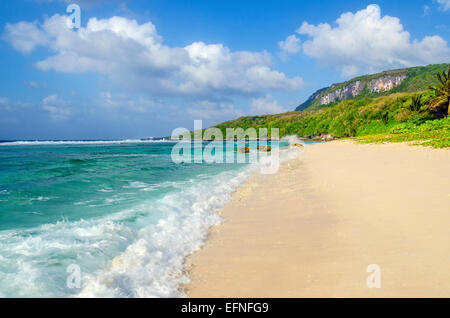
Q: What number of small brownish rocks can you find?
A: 3